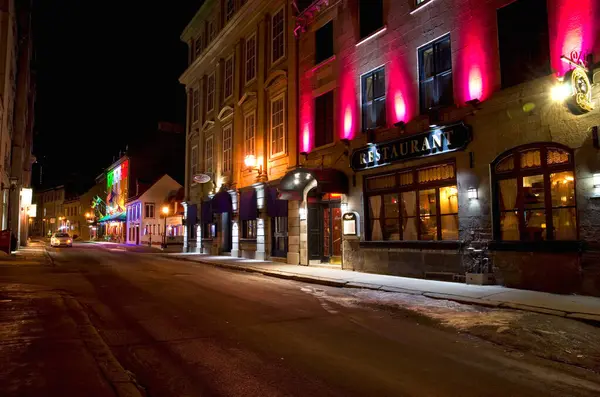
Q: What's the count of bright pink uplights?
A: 5